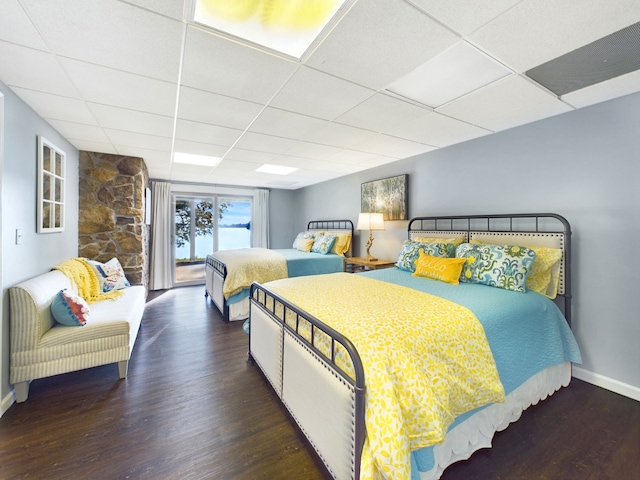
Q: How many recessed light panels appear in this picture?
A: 3